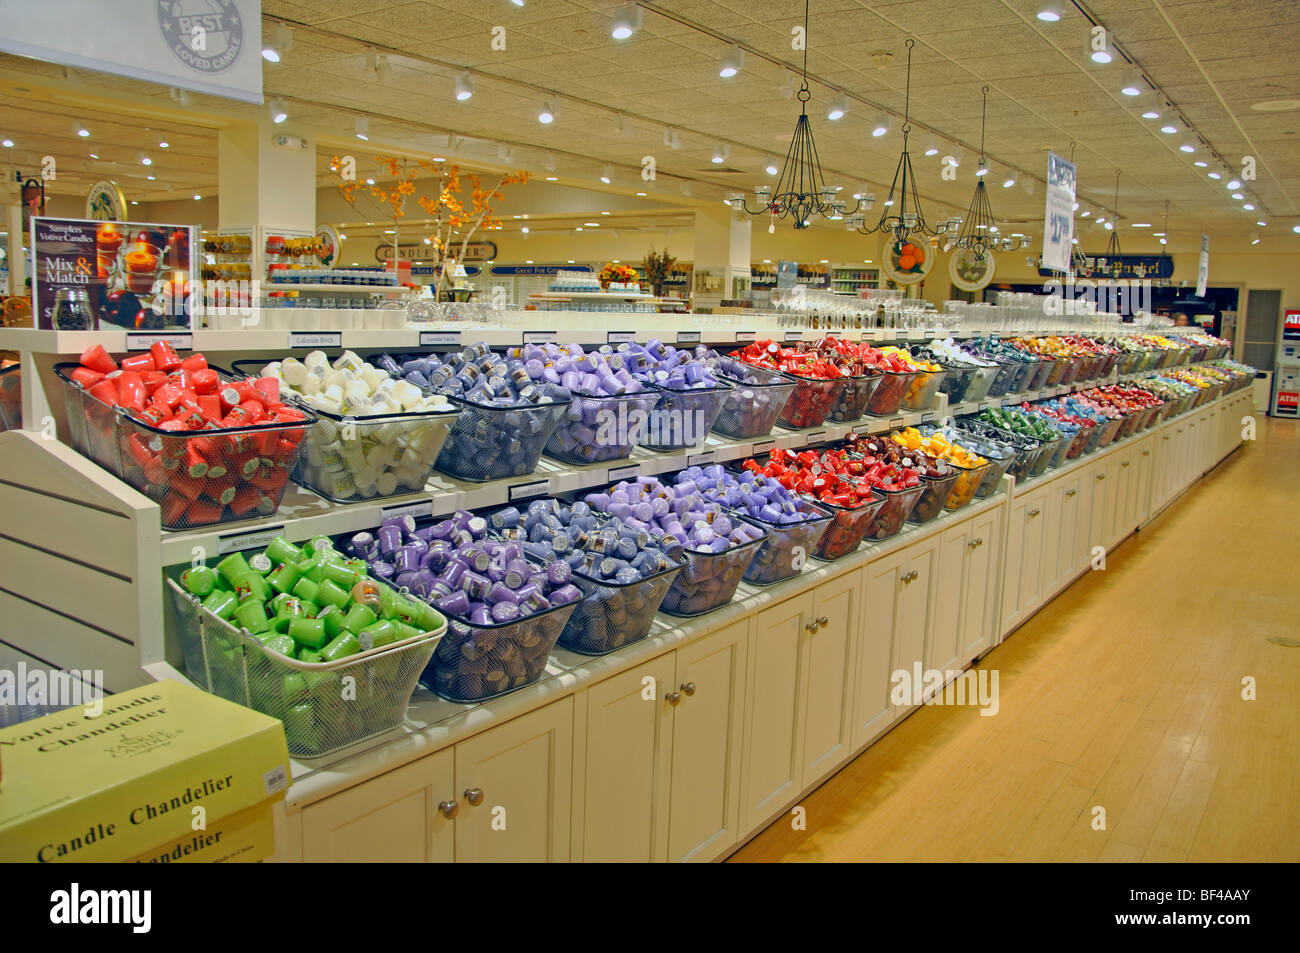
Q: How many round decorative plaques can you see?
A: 4